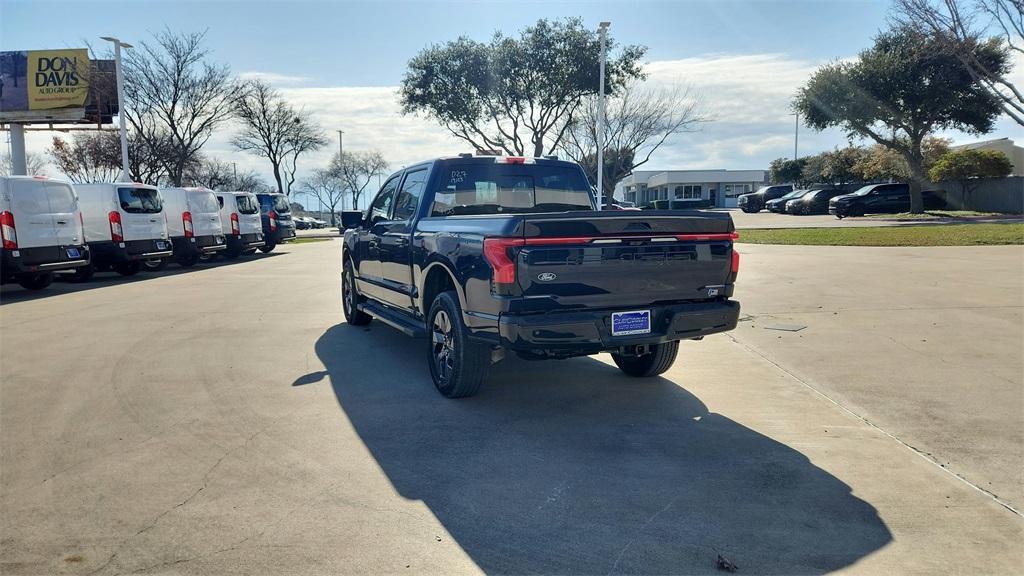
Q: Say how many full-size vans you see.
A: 5